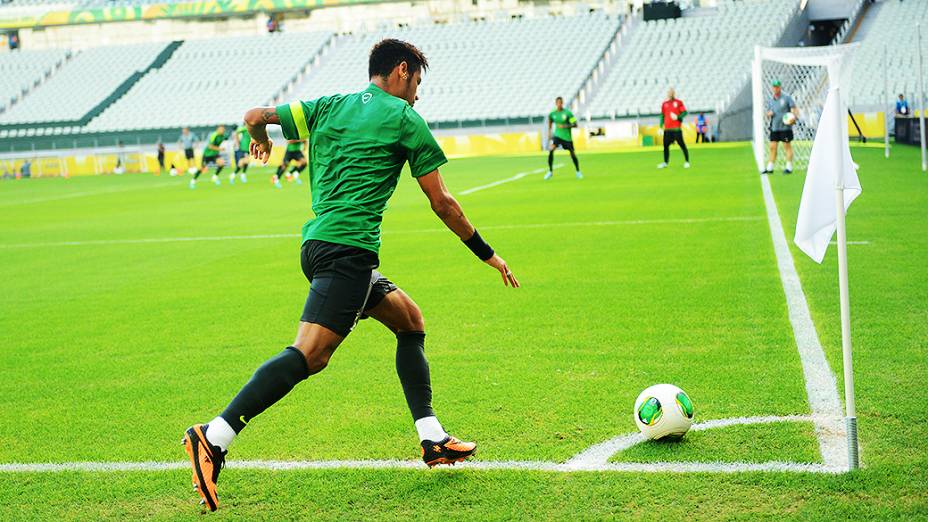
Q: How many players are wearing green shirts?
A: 5